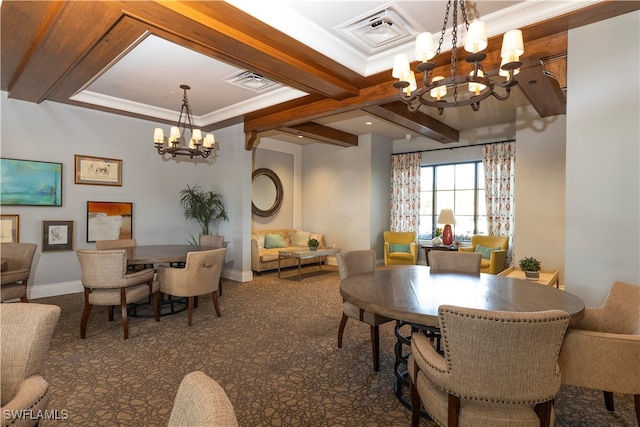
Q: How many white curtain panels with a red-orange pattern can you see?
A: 2